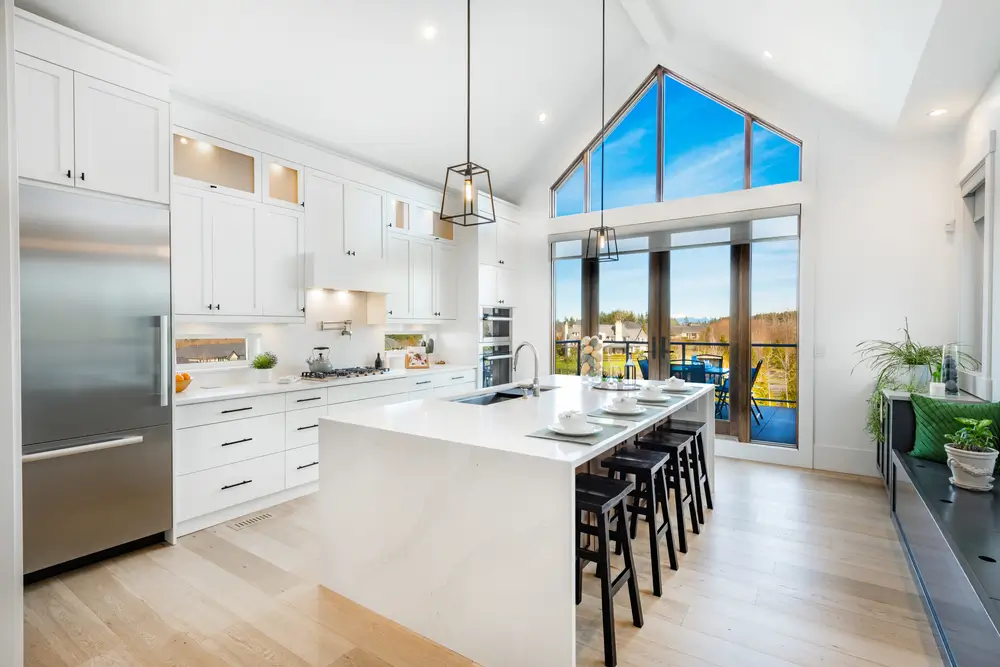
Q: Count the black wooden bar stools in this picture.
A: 4